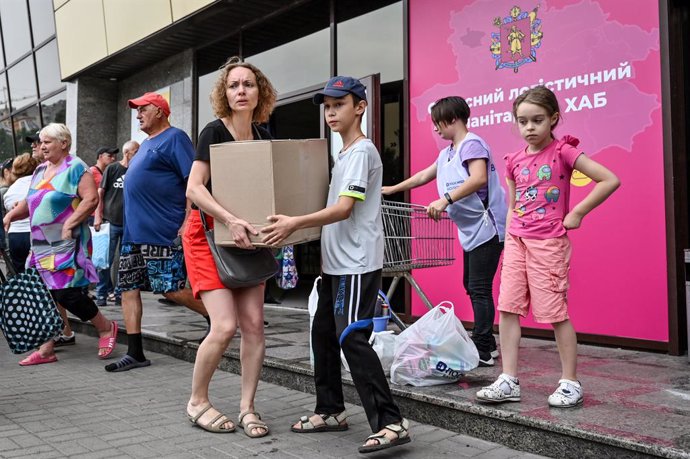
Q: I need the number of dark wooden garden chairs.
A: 0